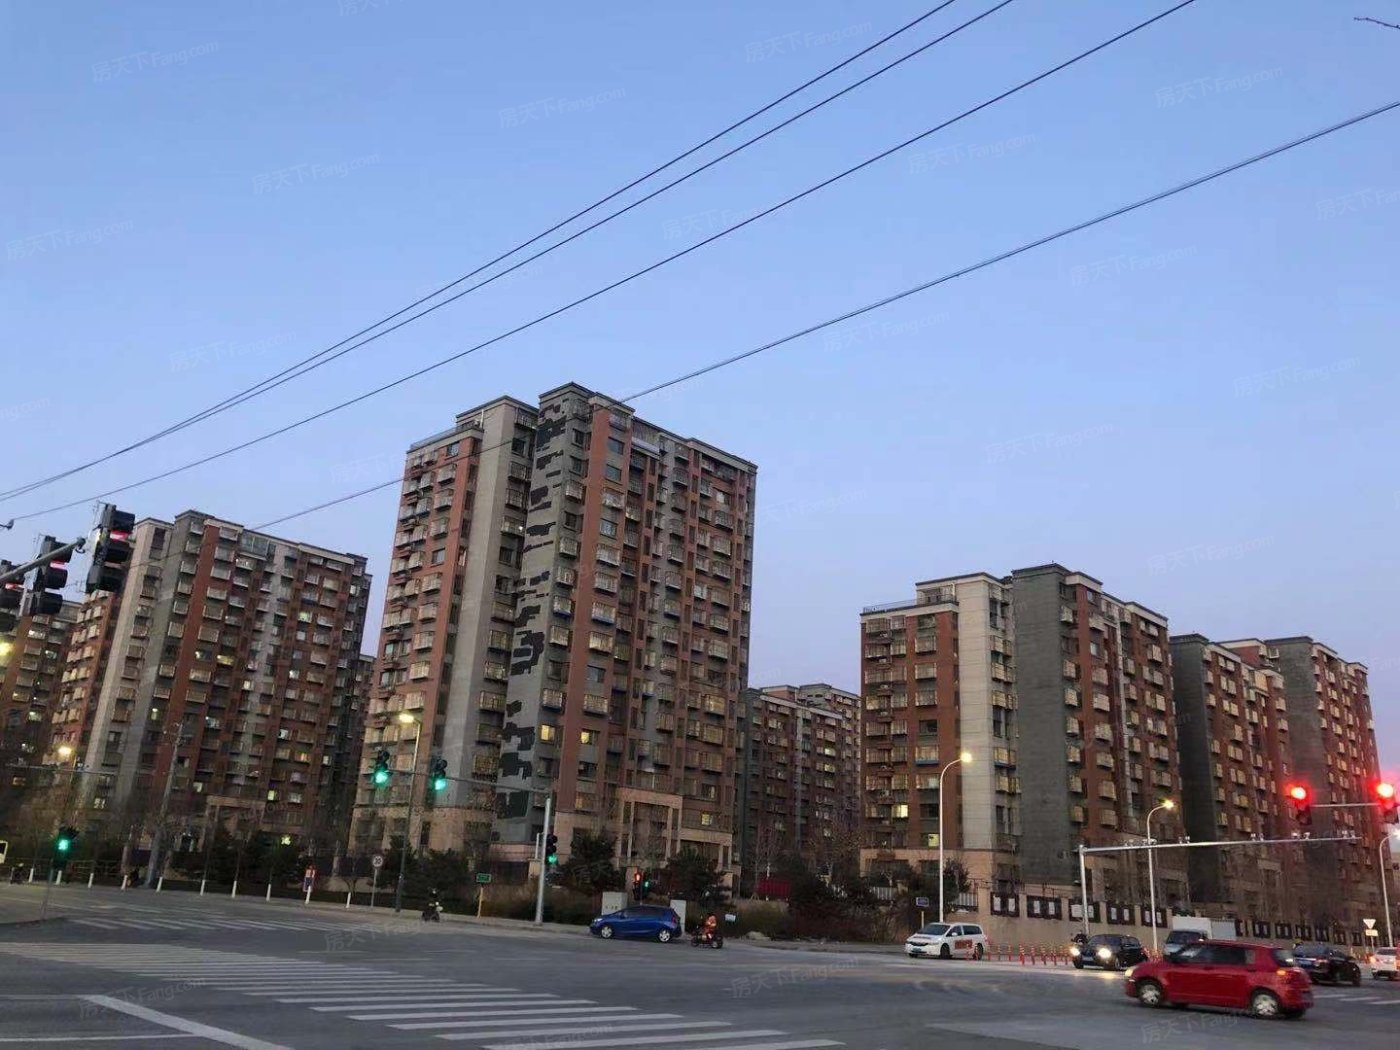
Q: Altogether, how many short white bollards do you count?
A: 10